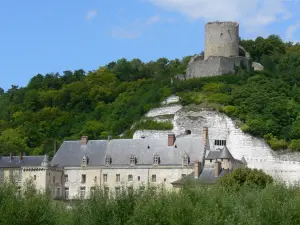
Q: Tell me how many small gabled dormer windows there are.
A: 5